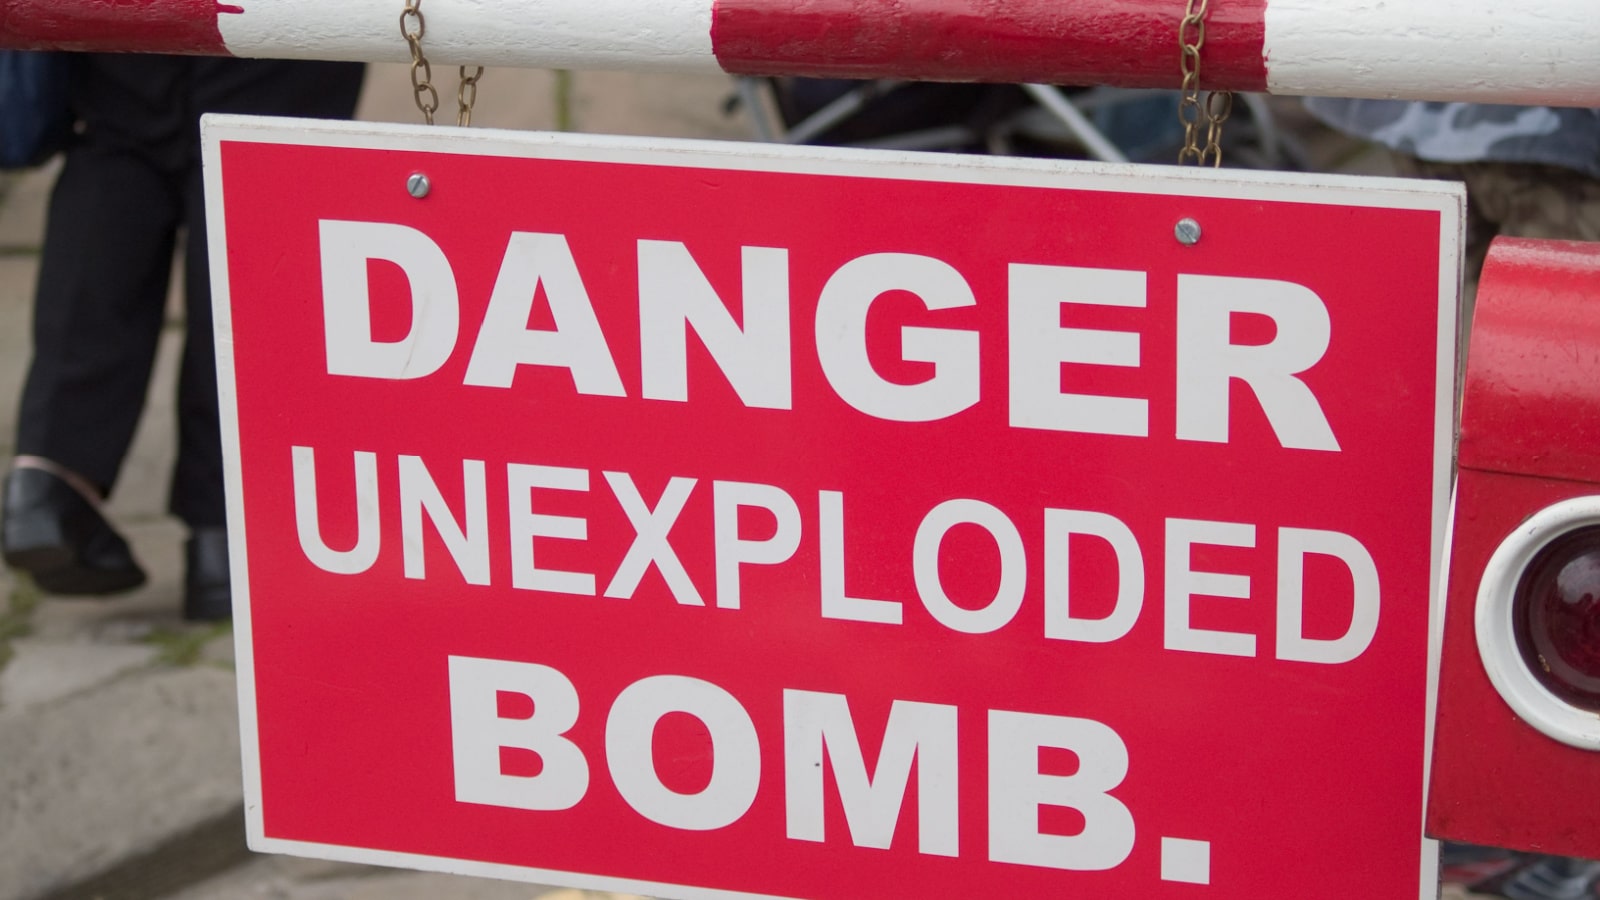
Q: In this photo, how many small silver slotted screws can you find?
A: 2